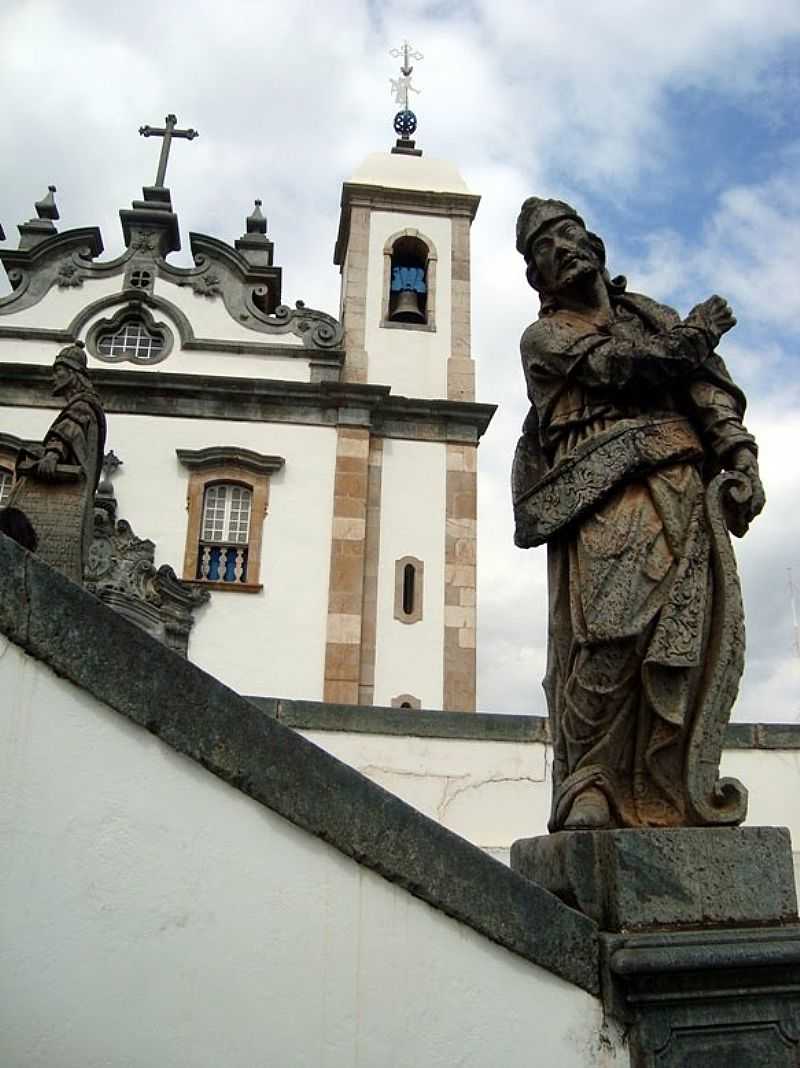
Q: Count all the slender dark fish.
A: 0